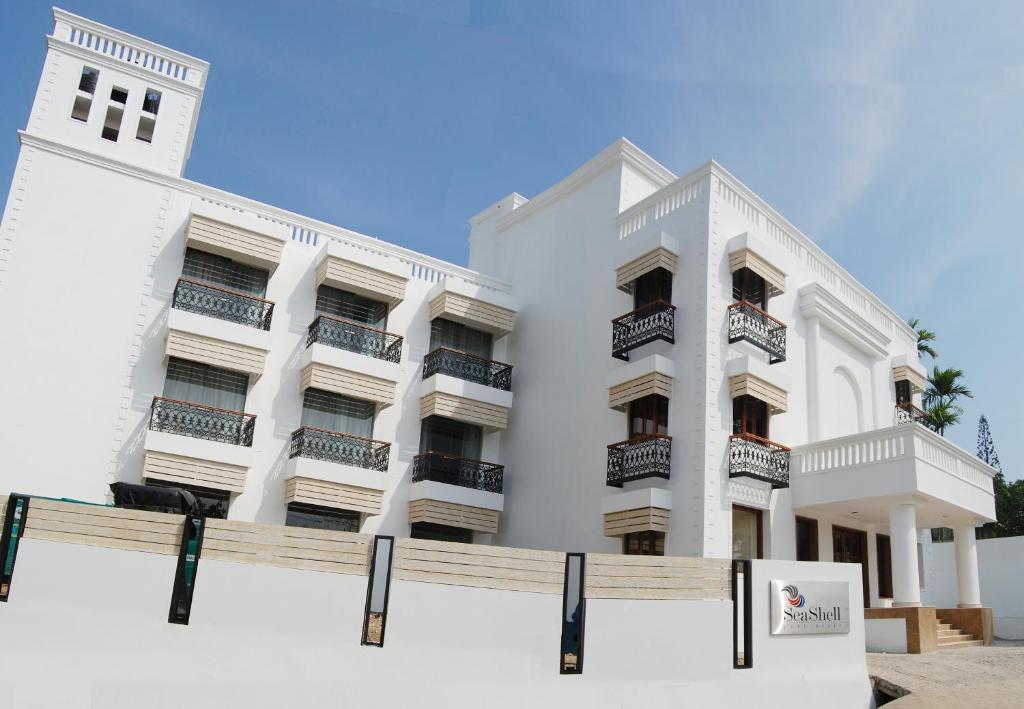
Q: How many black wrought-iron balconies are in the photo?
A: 11